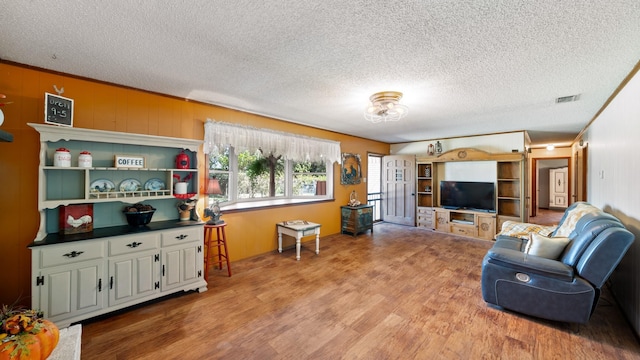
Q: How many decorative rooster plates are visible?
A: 3